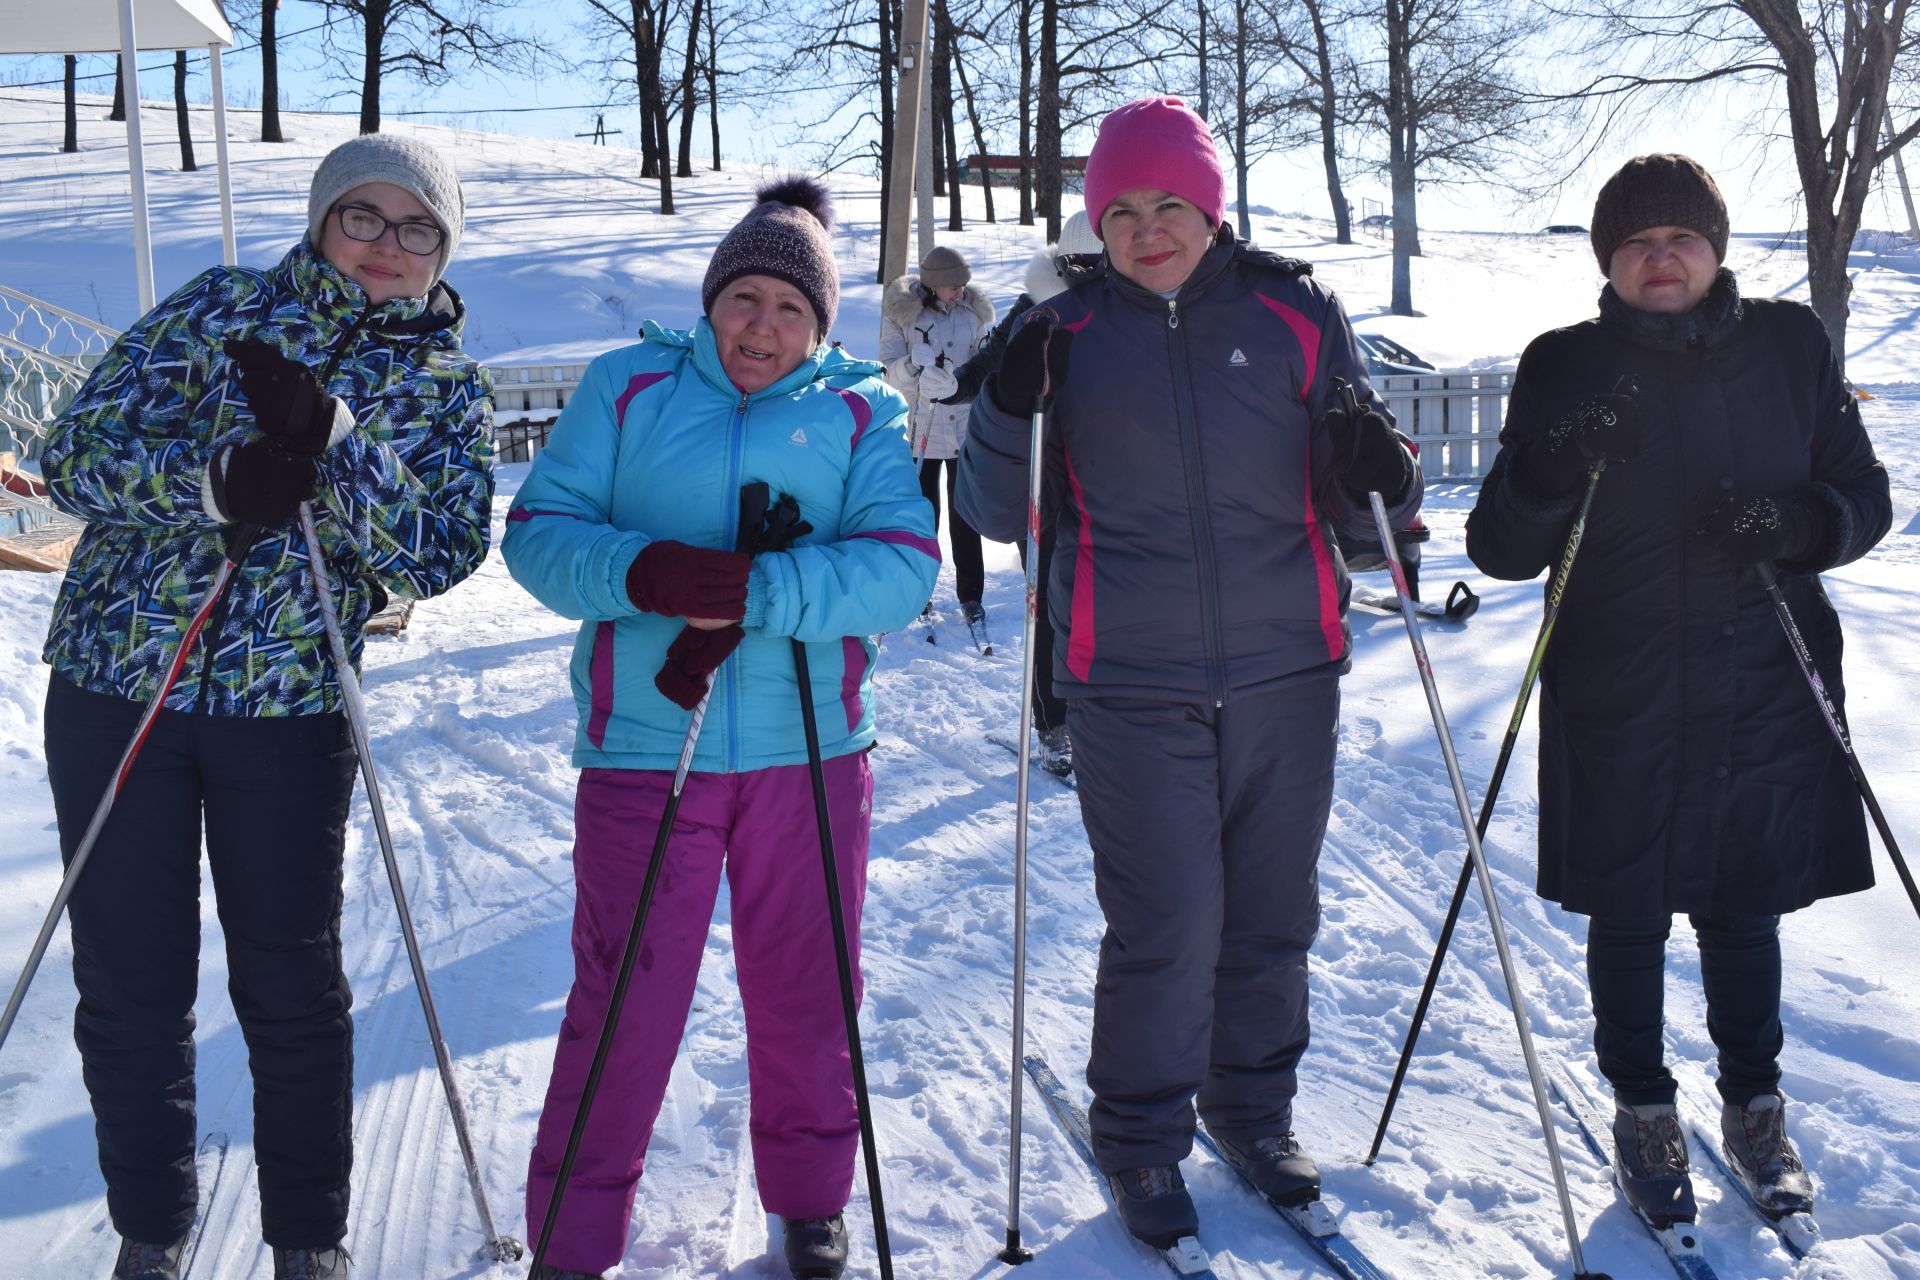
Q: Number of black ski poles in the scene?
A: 4